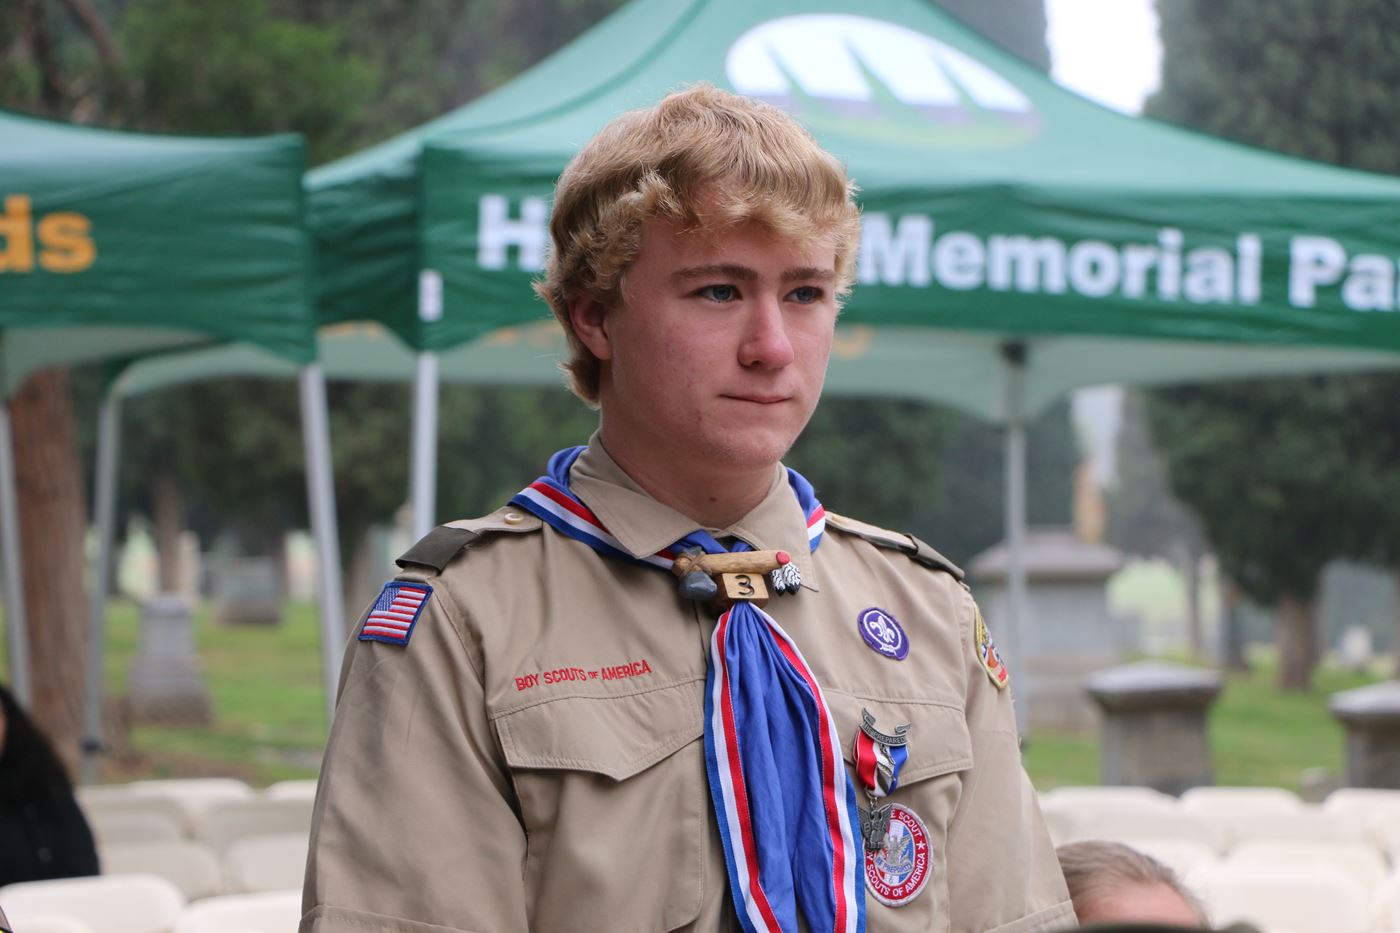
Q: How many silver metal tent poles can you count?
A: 5